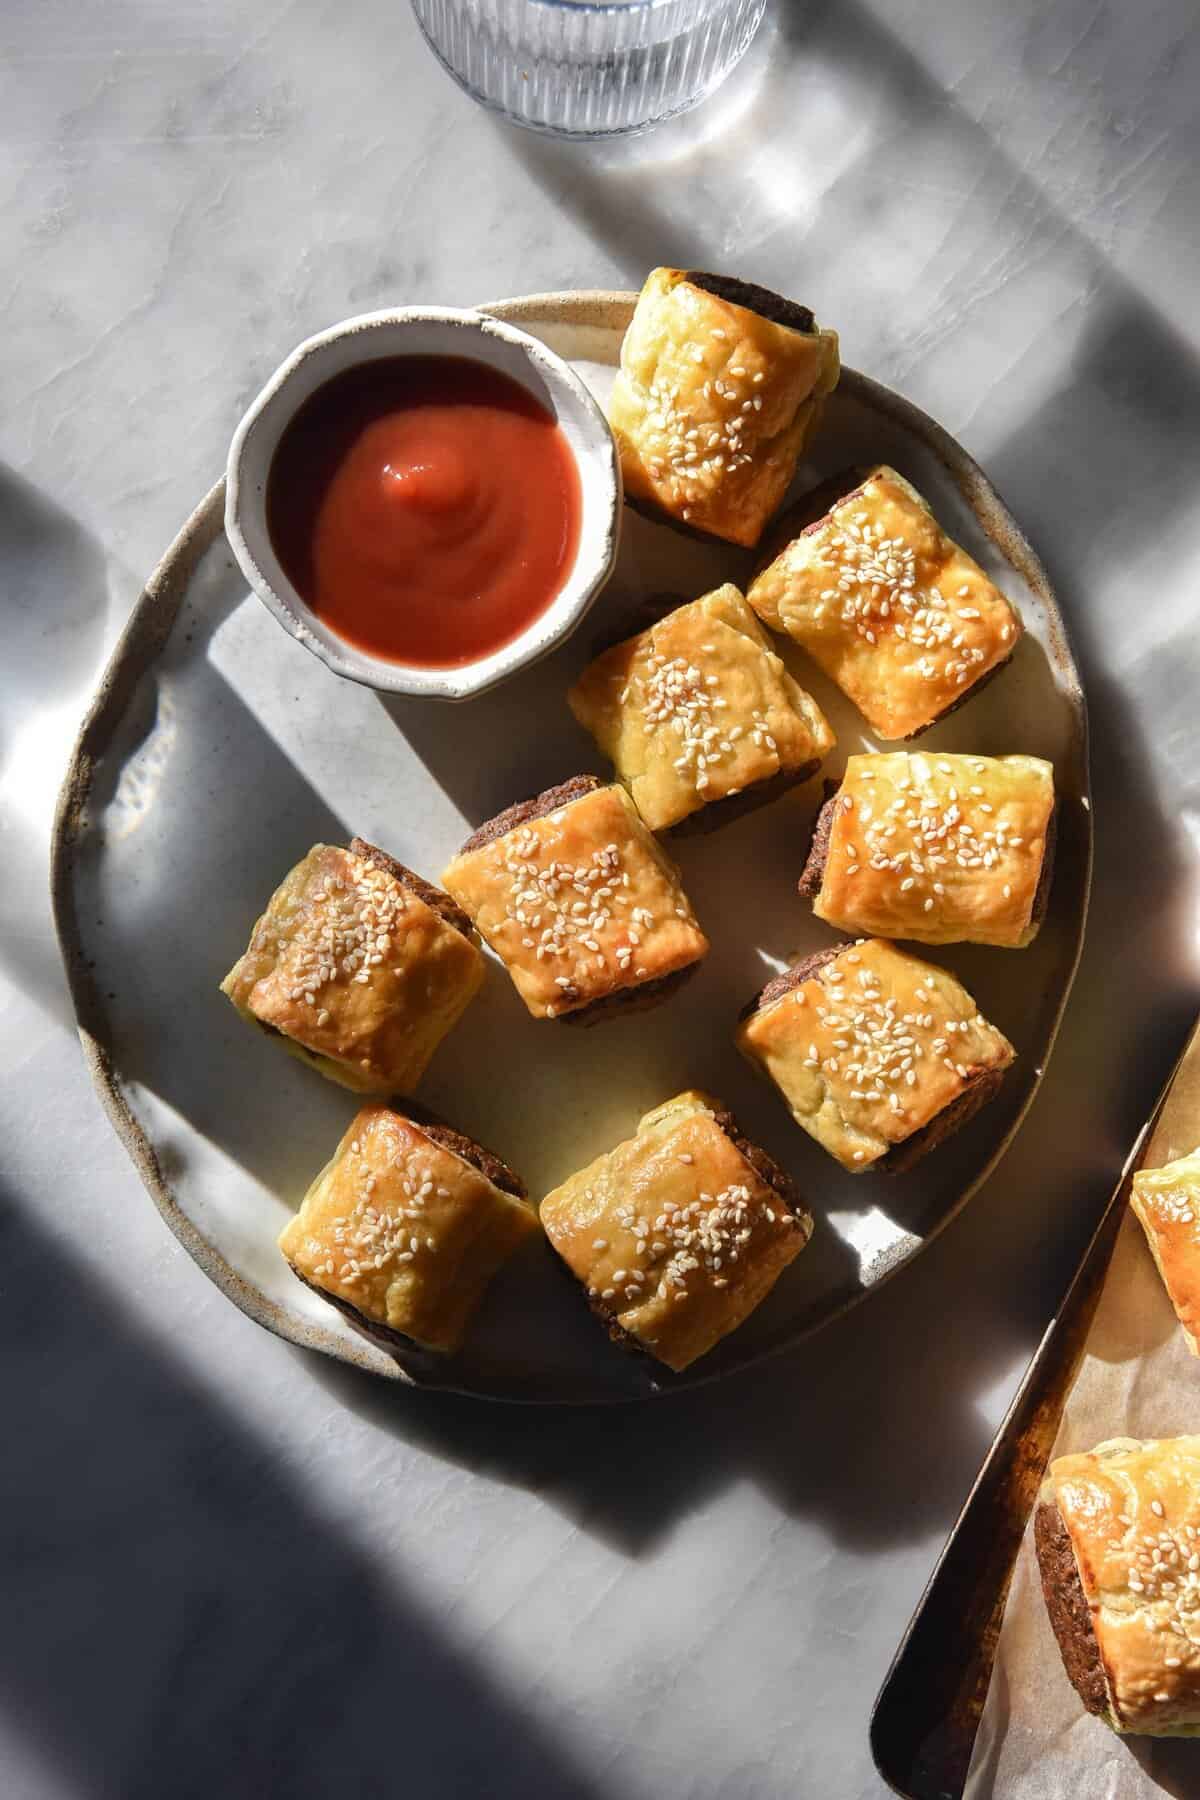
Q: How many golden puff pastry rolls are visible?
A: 11